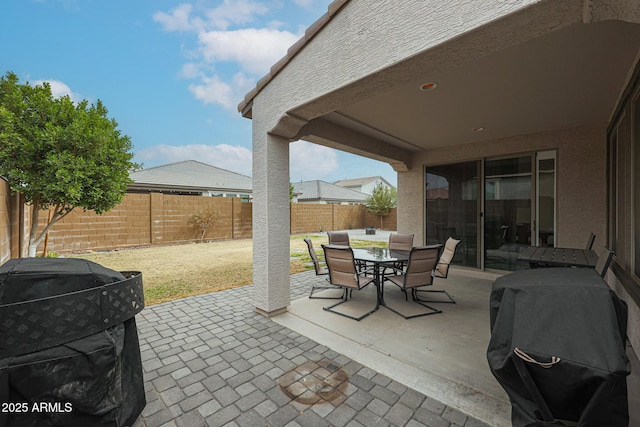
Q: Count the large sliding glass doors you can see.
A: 2